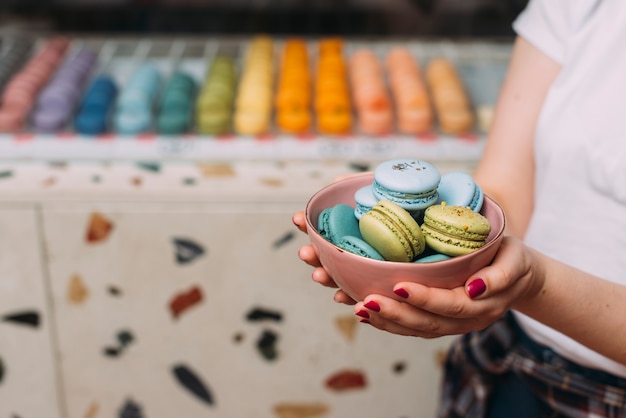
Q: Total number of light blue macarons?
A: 3